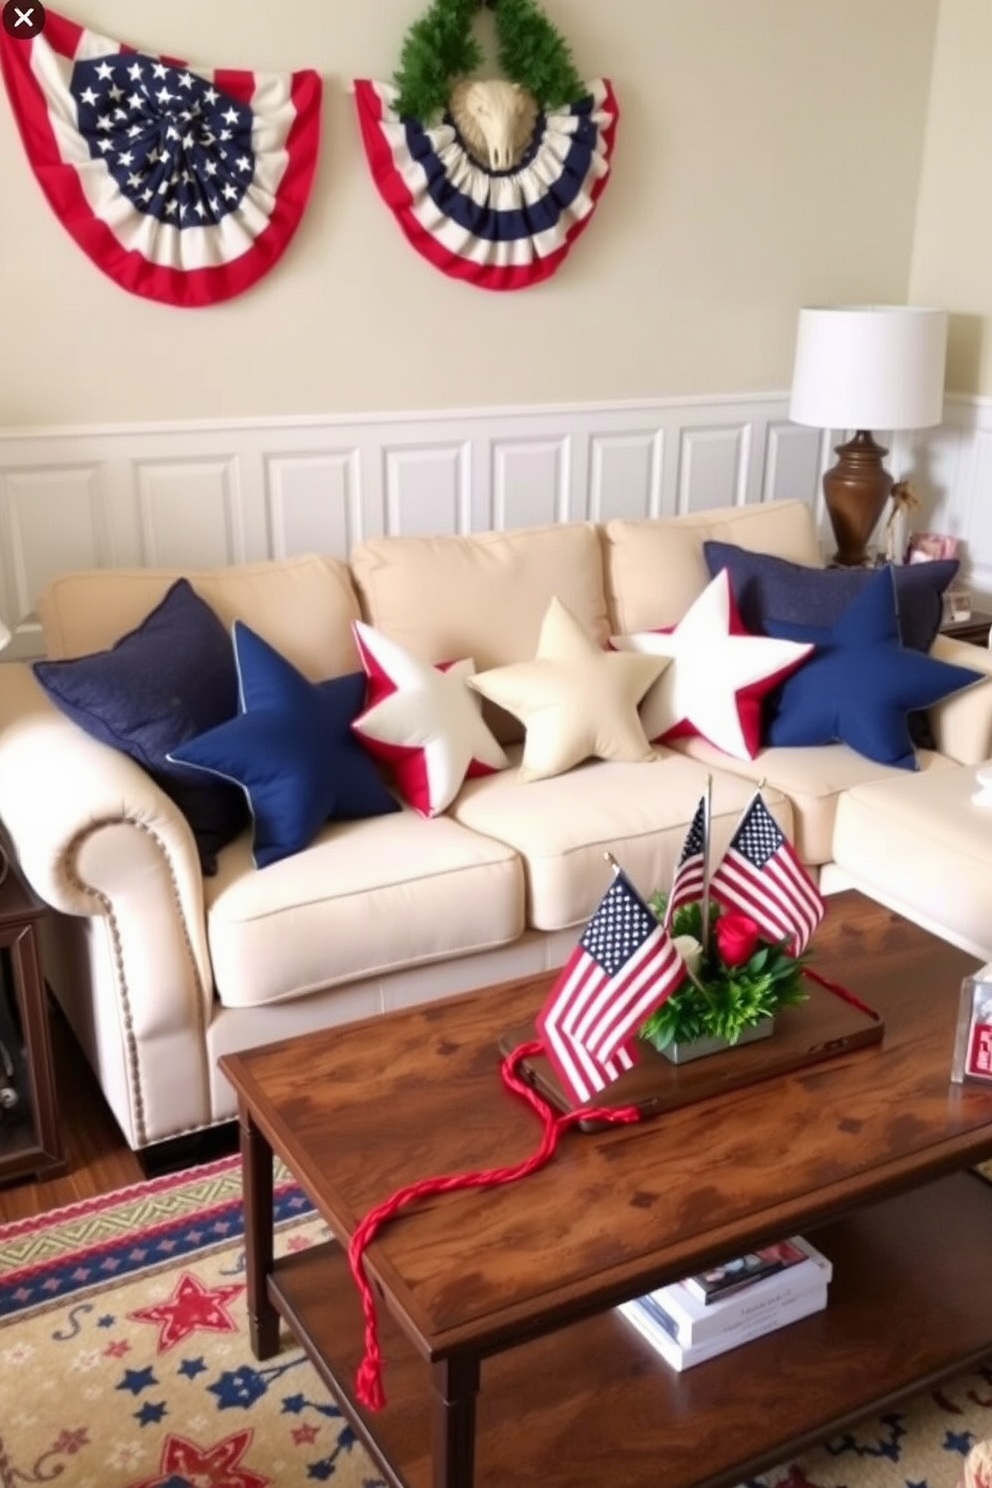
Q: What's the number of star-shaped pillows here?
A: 5